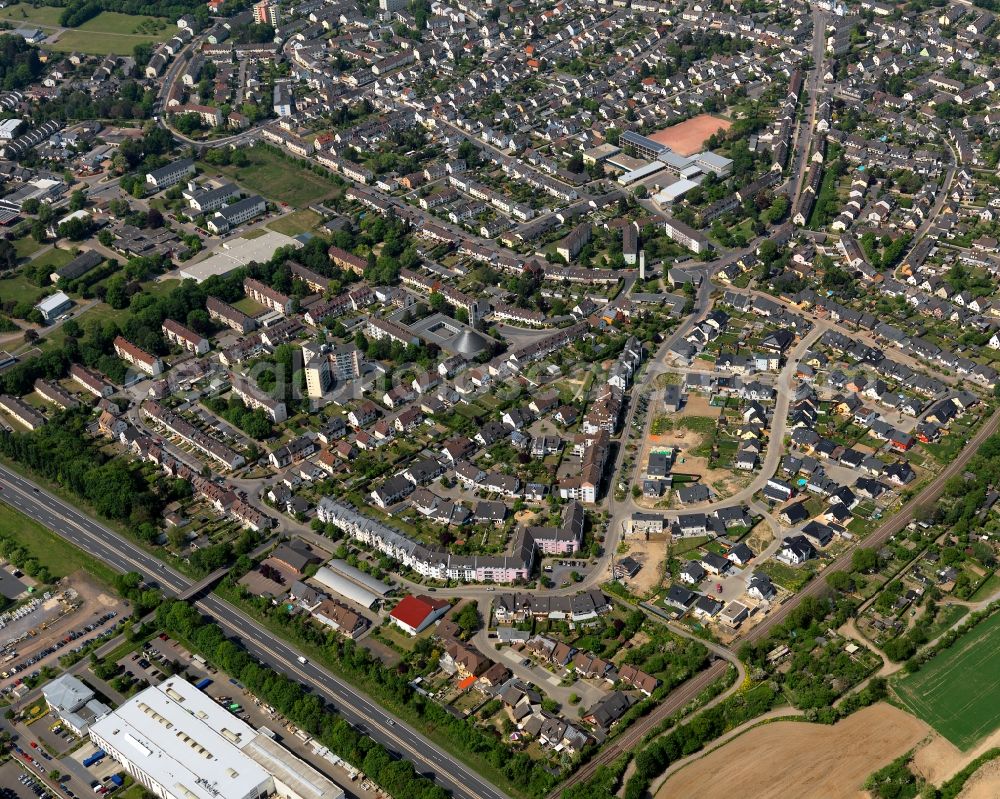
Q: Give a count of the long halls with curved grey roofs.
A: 2